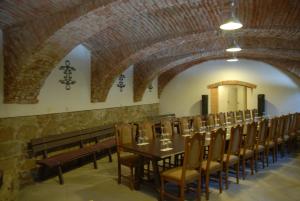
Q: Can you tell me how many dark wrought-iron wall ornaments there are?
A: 3